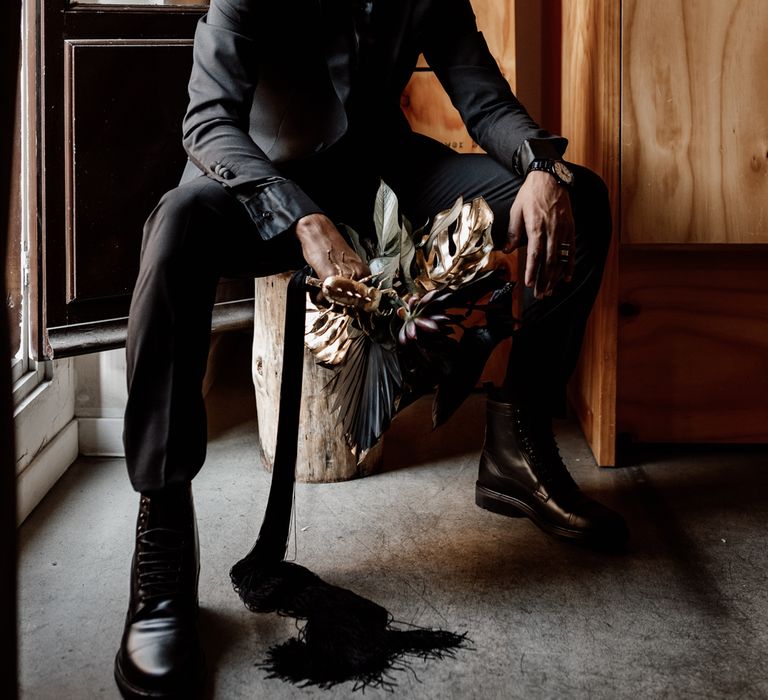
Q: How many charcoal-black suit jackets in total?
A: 1